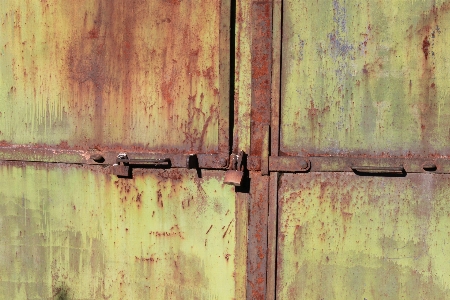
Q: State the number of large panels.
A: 4